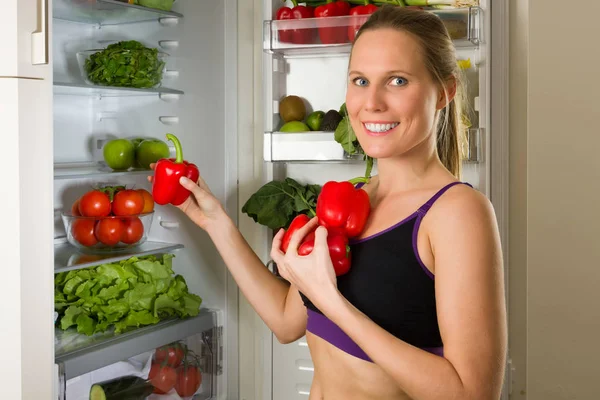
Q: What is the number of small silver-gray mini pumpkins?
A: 0